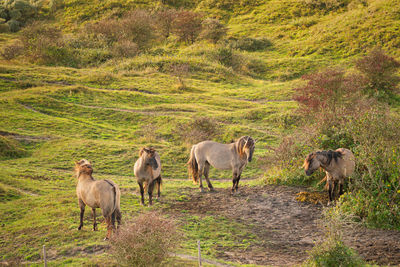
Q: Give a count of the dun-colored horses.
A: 4